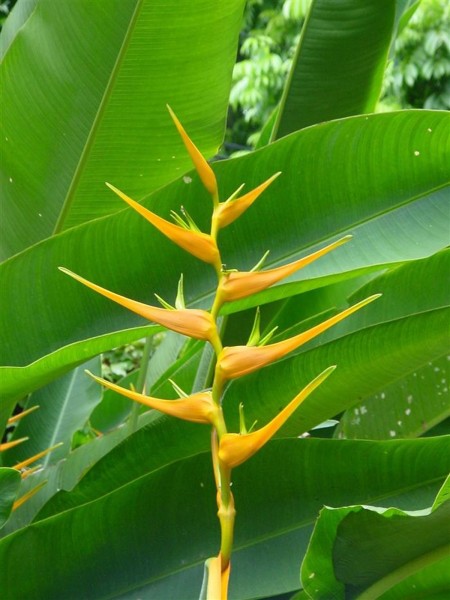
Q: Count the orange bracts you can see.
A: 8